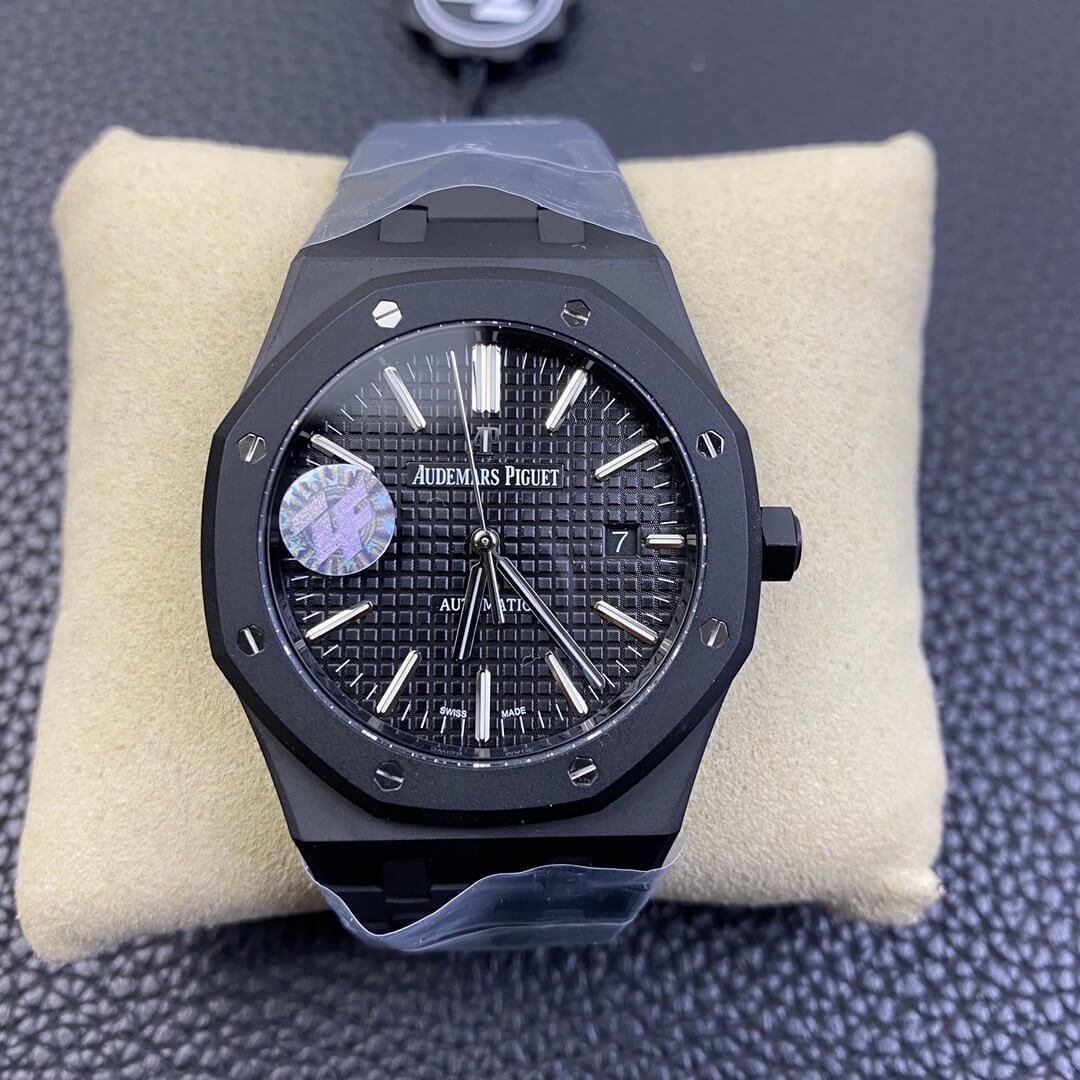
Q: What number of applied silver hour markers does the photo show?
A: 11